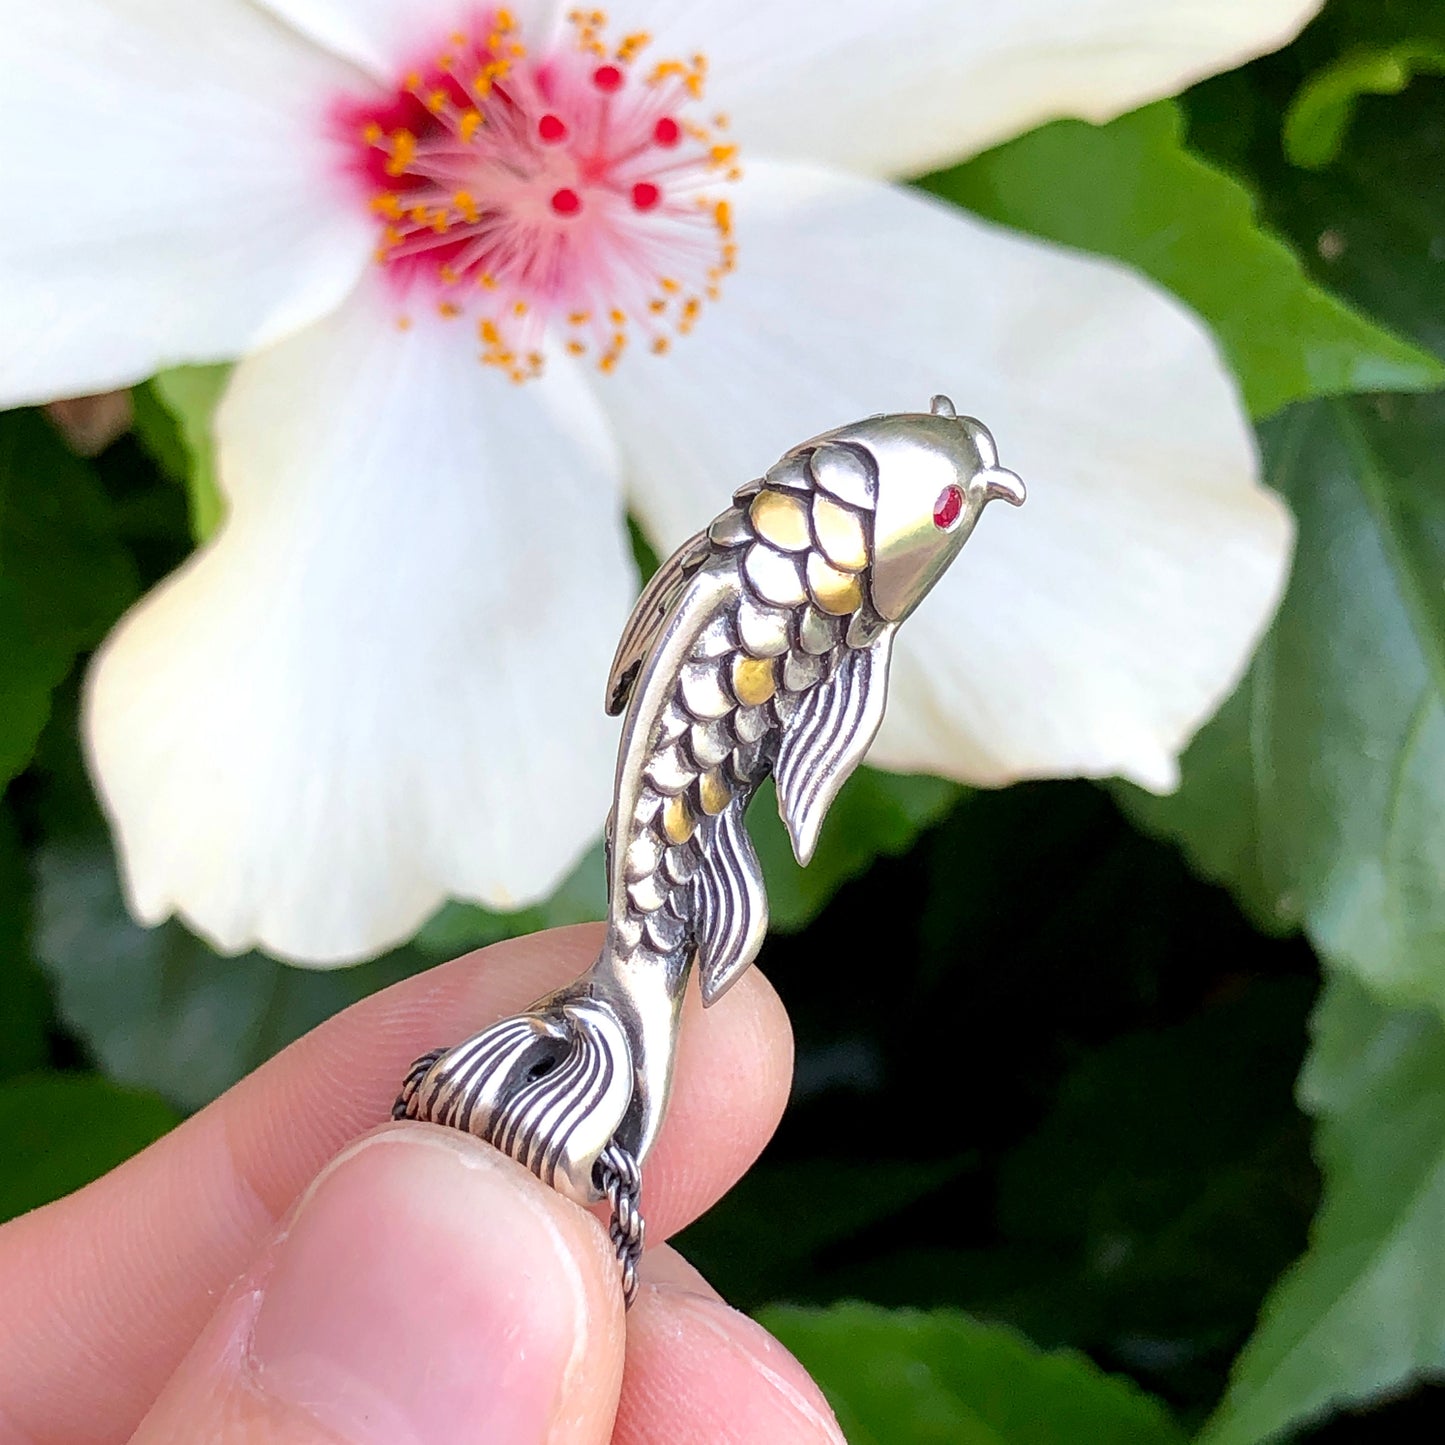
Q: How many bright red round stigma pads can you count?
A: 5